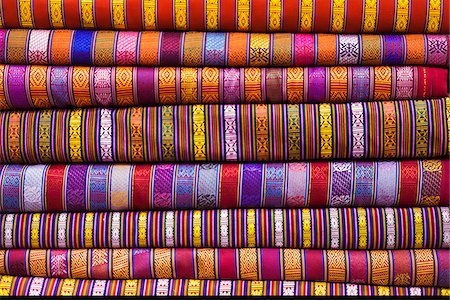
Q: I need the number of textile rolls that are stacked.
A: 8